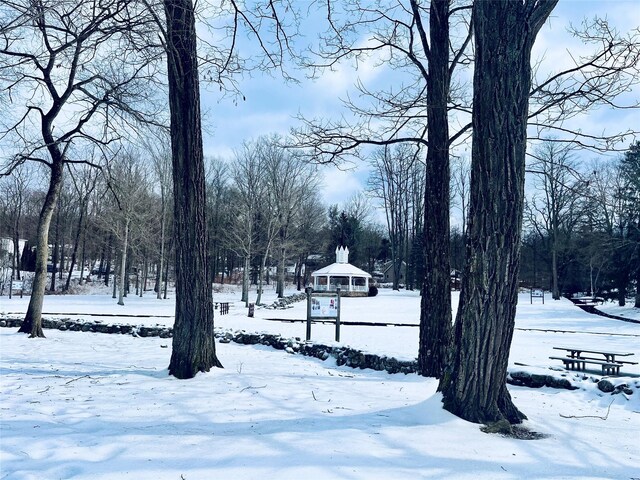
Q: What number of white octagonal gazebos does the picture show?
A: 1